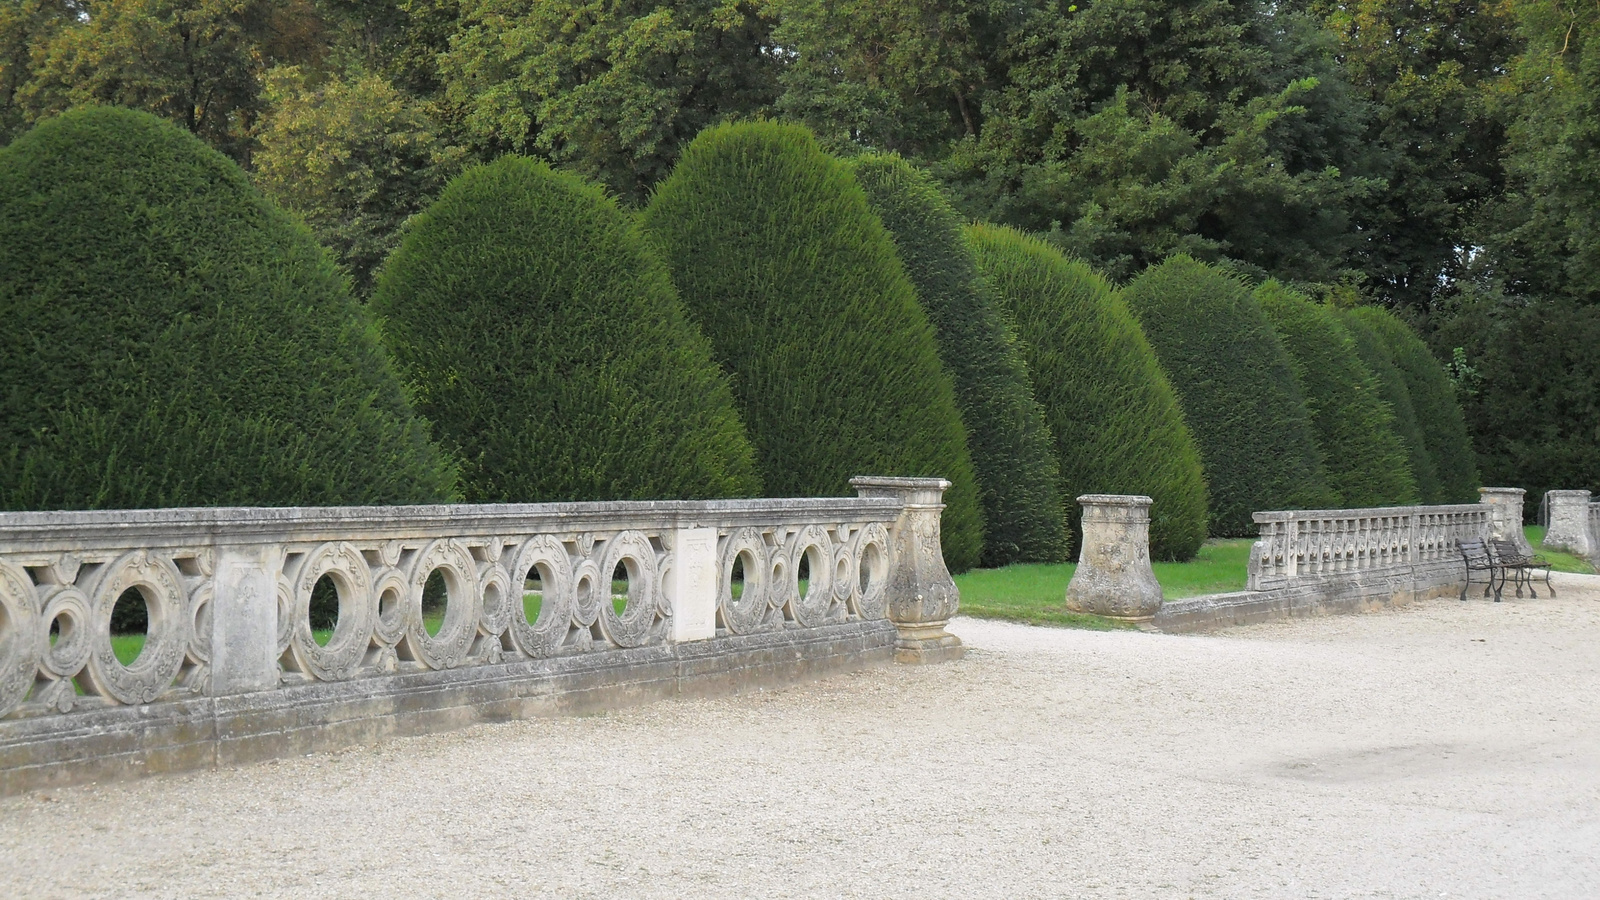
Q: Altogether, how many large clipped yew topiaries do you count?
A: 9